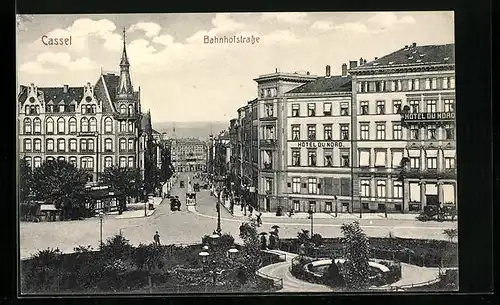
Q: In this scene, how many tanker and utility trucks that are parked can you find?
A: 0